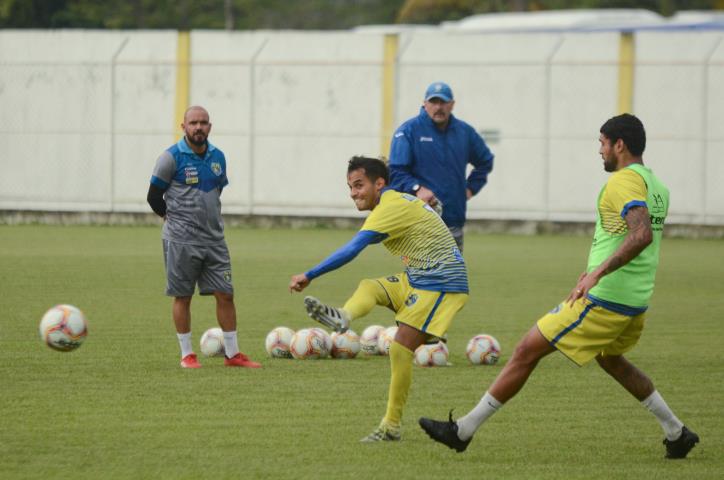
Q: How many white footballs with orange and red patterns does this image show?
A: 10